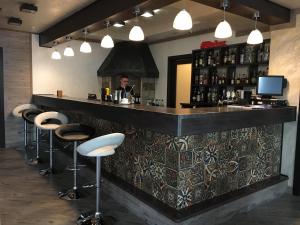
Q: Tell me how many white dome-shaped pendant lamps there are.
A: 8